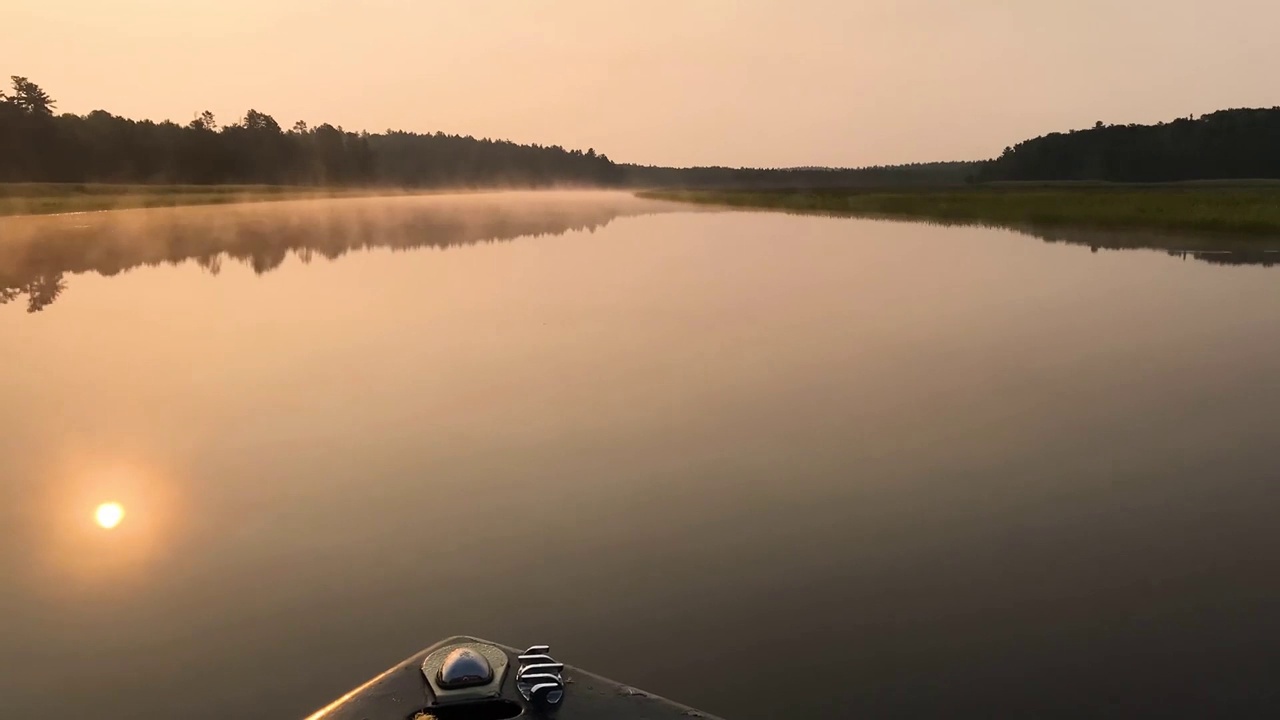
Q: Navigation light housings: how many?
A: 1